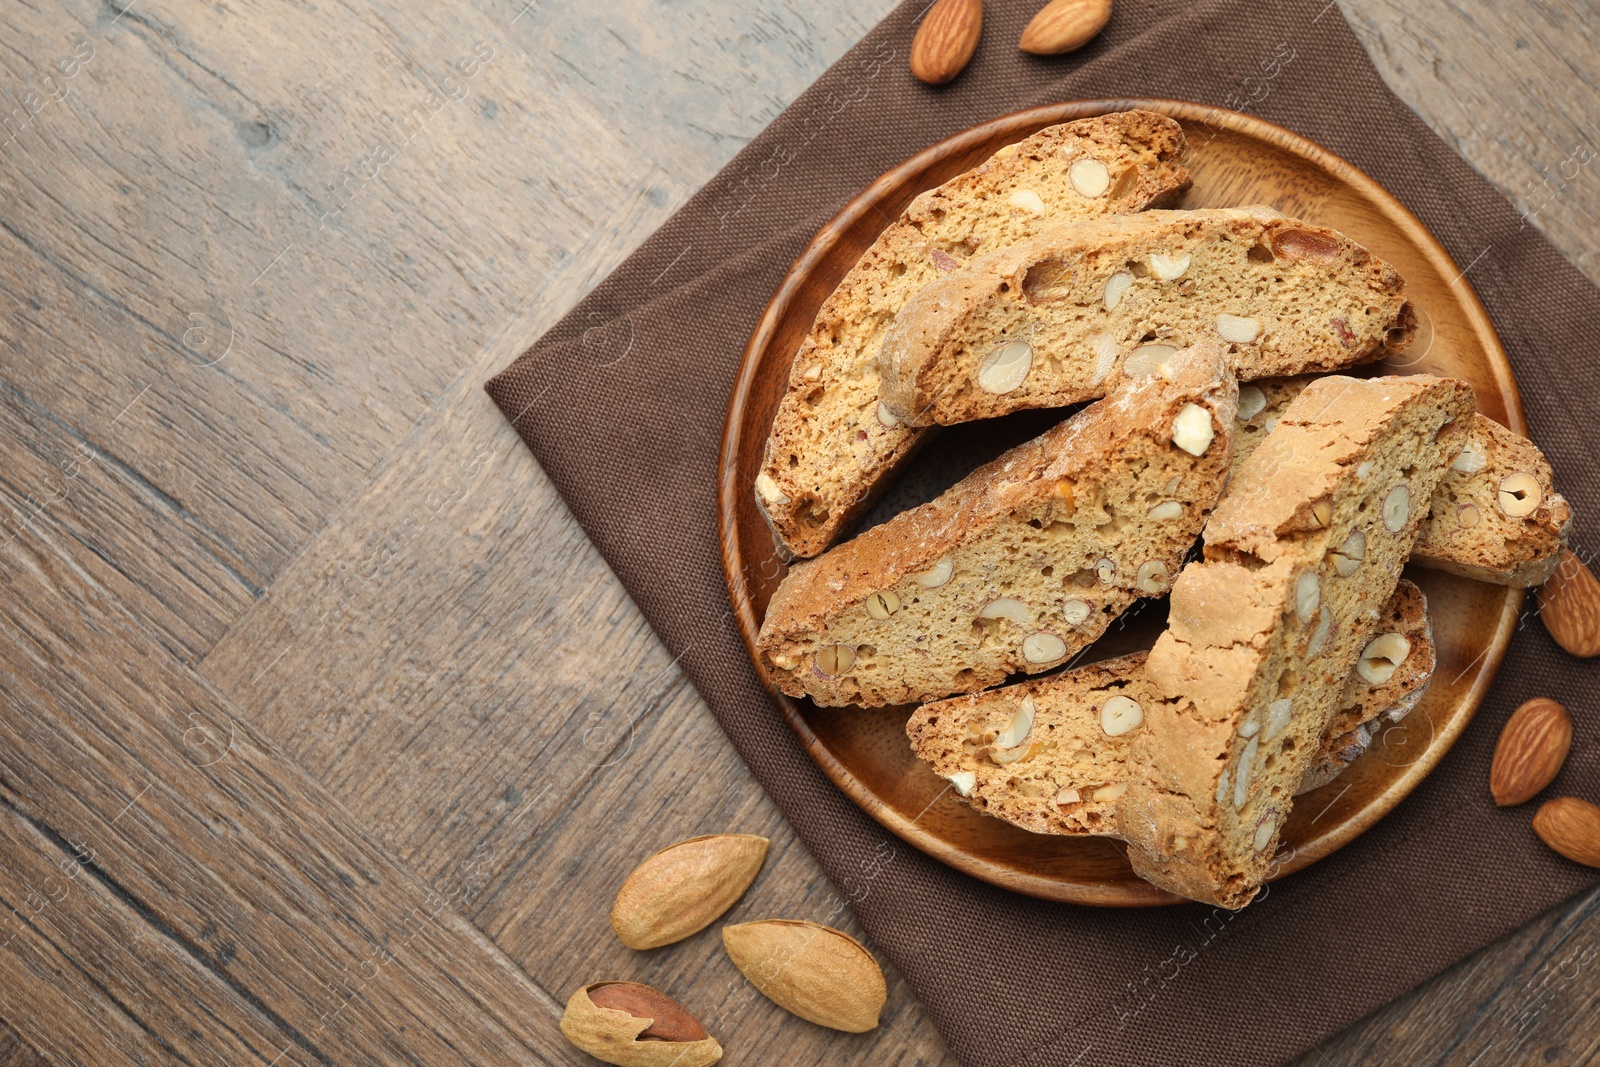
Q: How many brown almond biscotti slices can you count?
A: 6